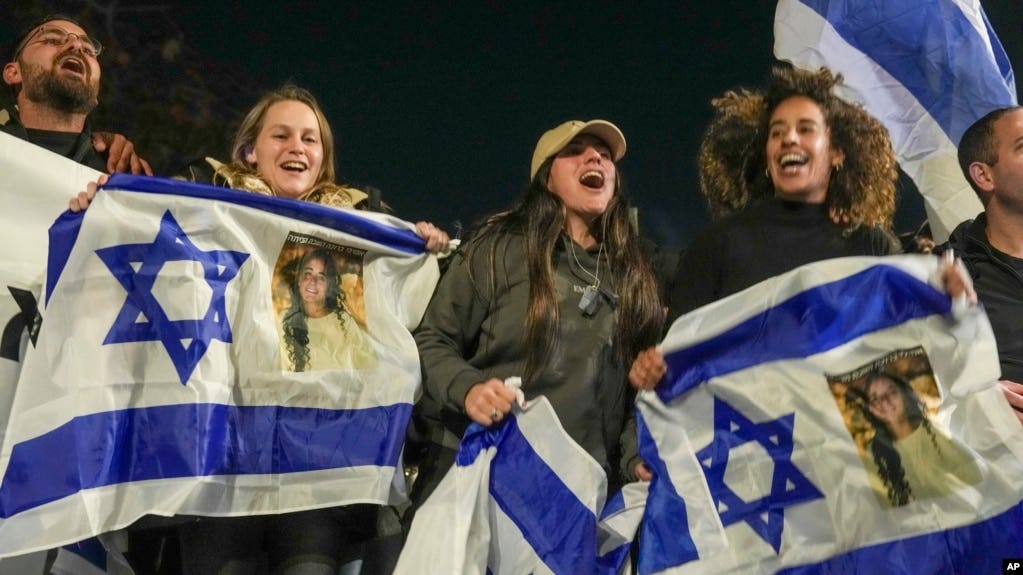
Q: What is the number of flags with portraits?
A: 2